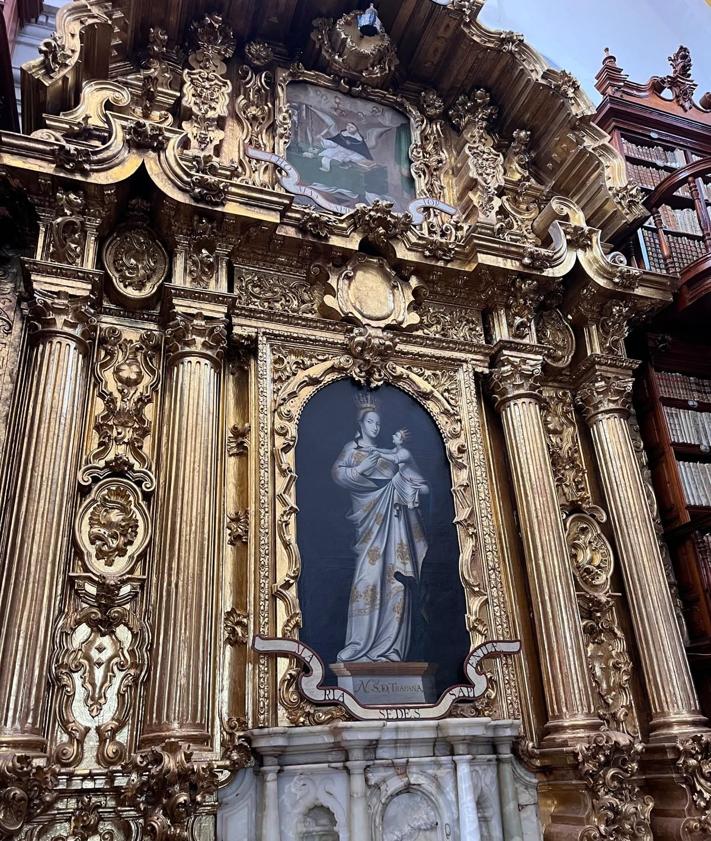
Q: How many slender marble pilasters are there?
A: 4